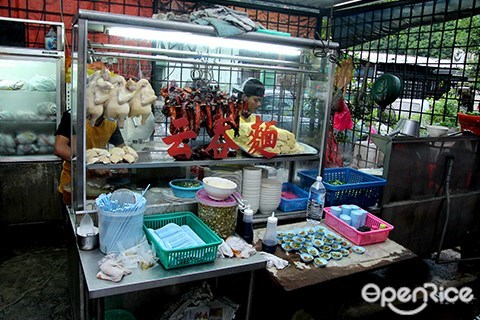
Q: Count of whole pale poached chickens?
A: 3